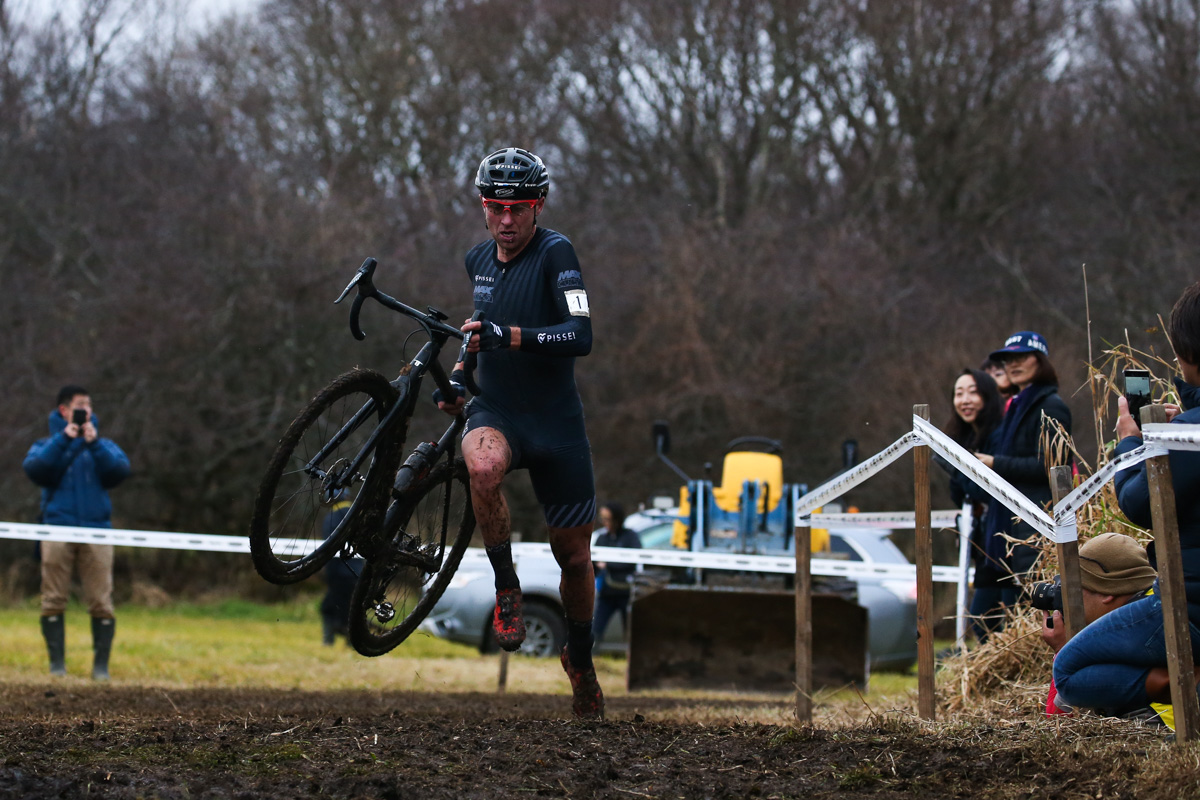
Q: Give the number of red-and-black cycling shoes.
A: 2